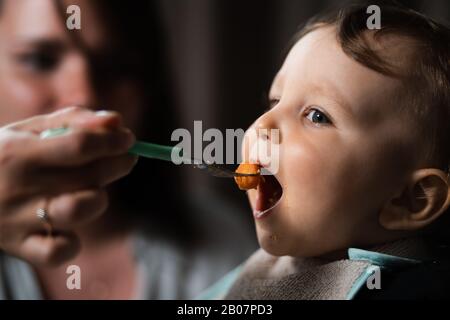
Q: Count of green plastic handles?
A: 1